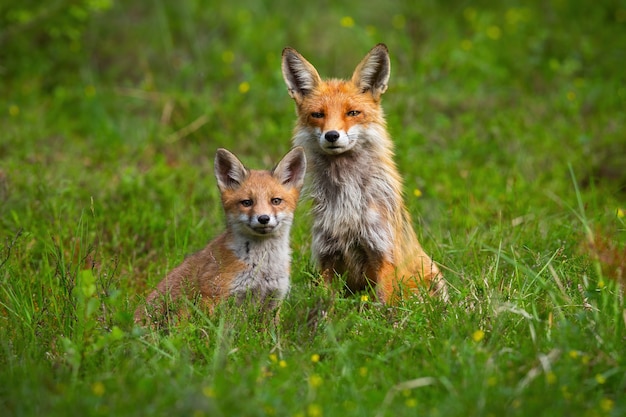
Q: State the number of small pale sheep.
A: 0